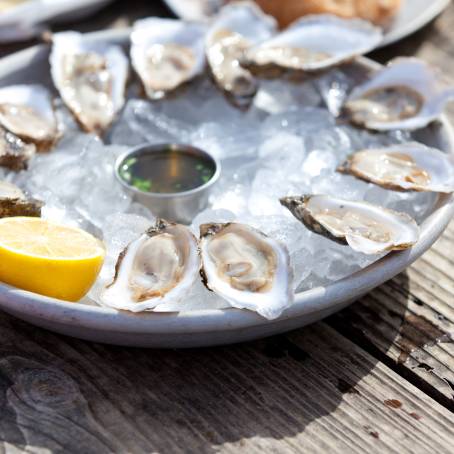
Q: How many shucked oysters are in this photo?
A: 12